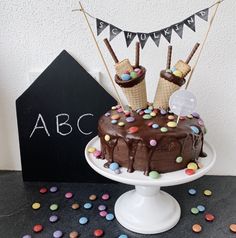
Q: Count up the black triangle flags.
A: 9